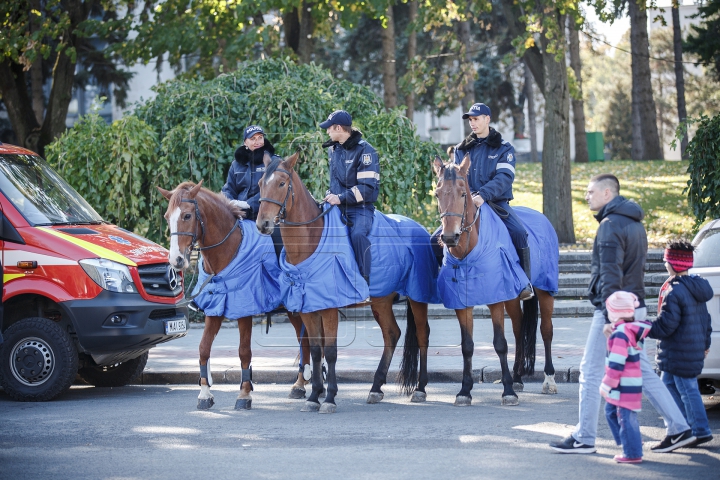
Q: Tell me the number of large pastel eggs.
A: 0